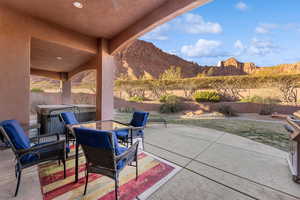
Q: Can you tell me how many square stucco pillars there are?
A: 2